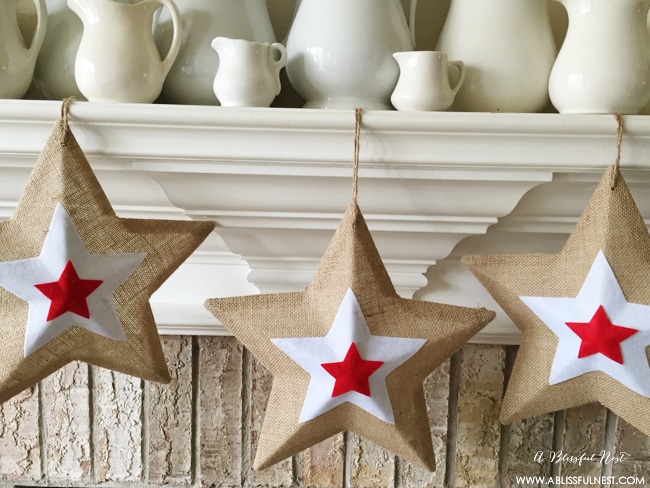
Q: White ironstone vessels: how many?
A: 9